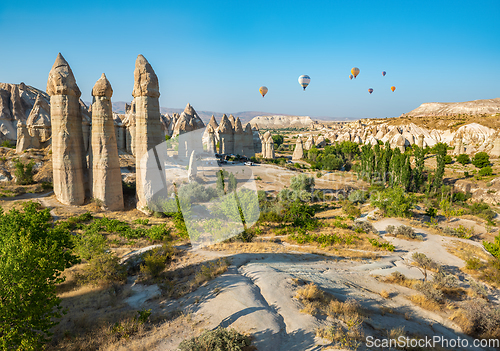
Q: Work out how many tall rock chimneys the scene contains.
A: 3